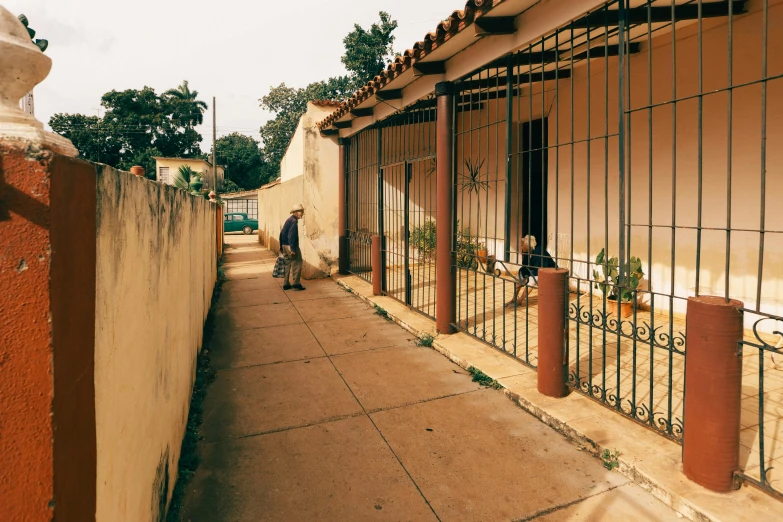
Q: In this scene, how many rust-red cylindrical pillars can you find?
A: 5